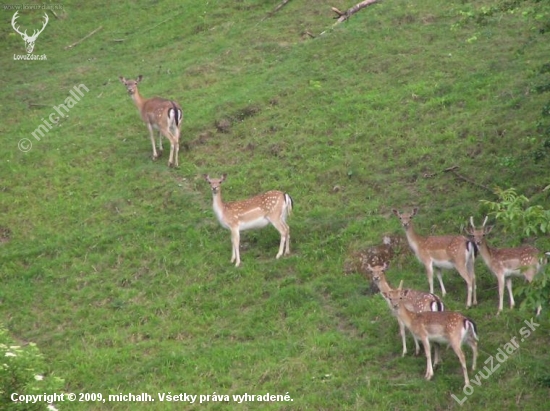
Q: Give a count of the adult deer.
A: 6